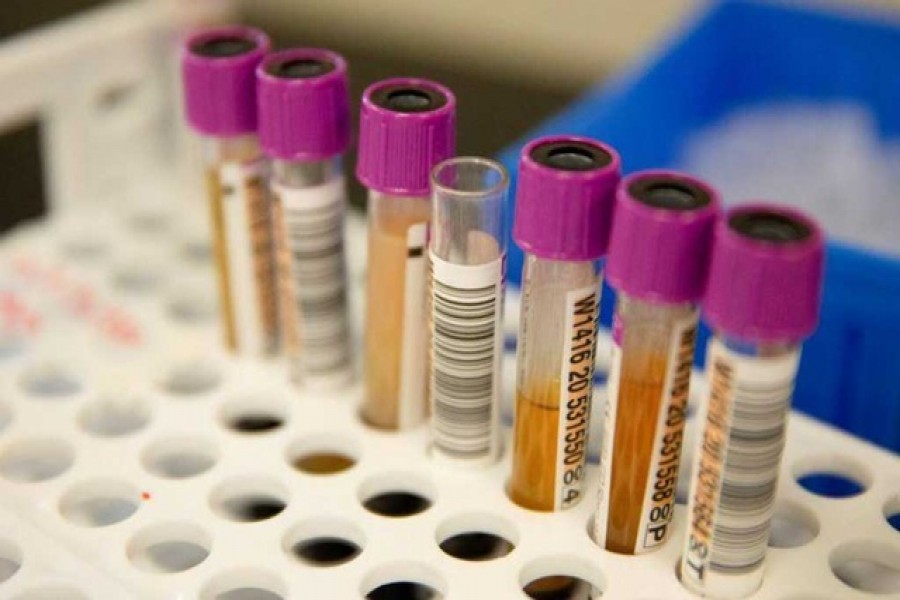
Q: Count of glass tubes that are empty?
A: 1